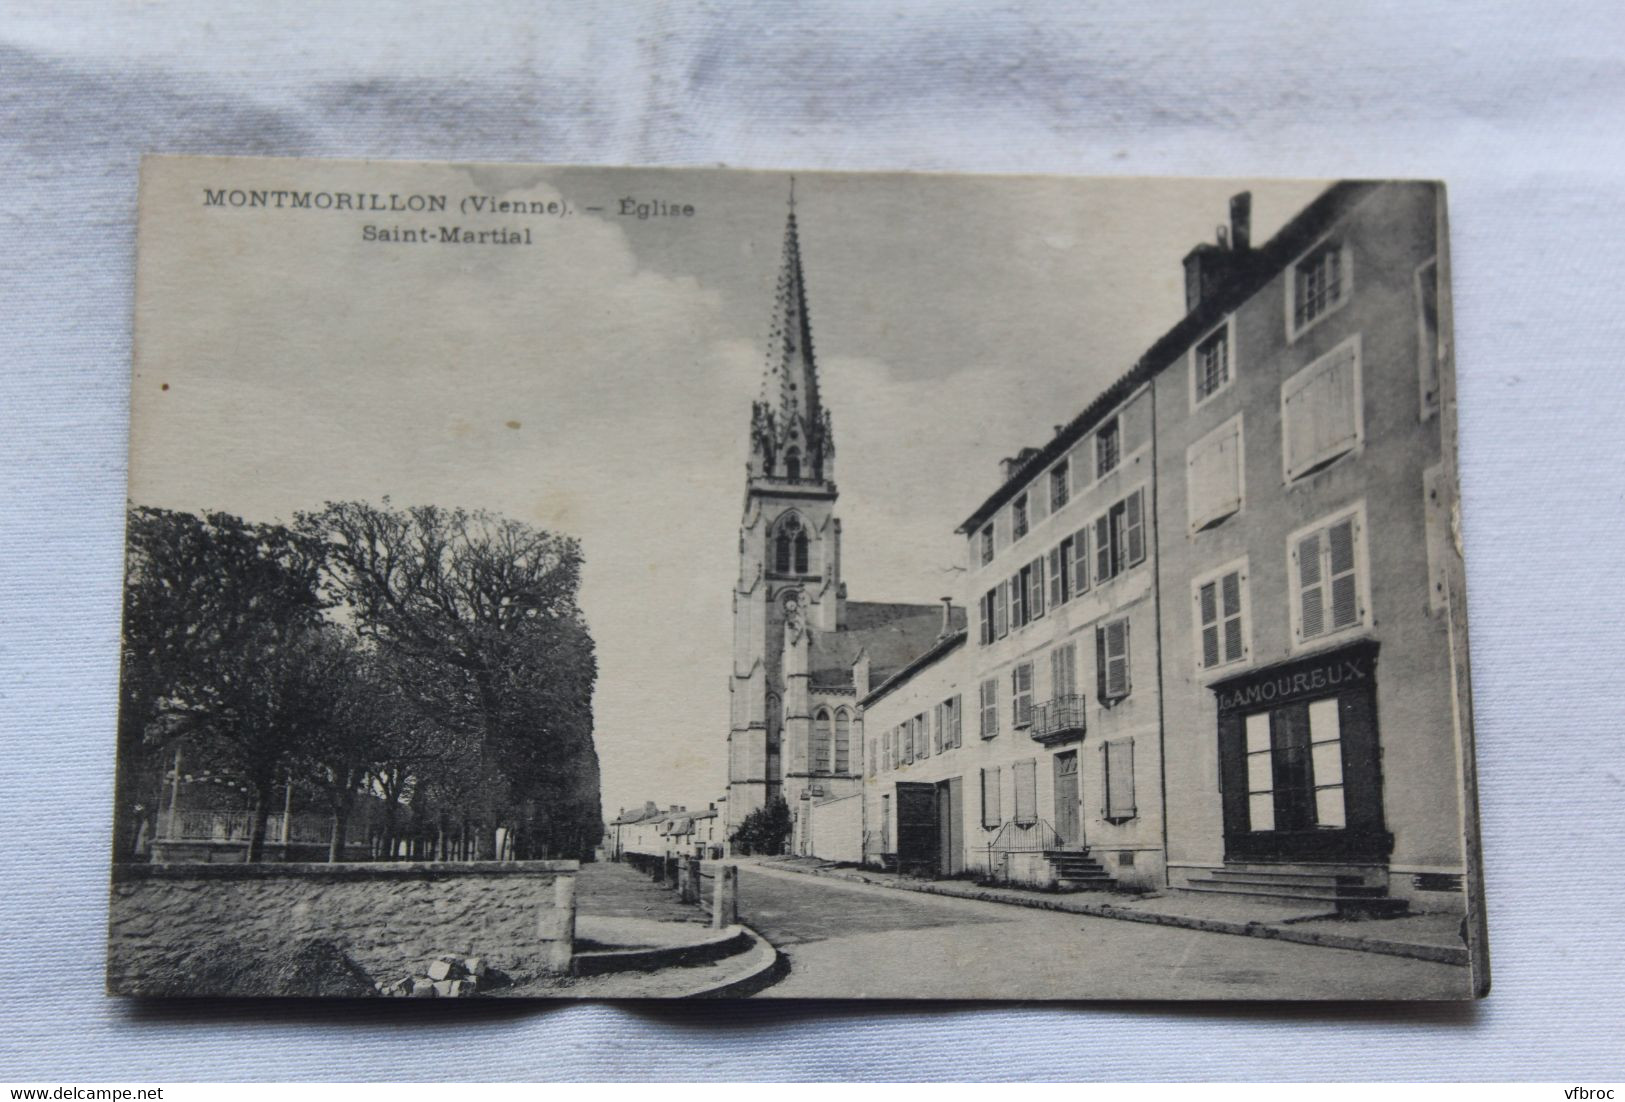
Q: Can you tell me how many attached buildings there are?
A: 3